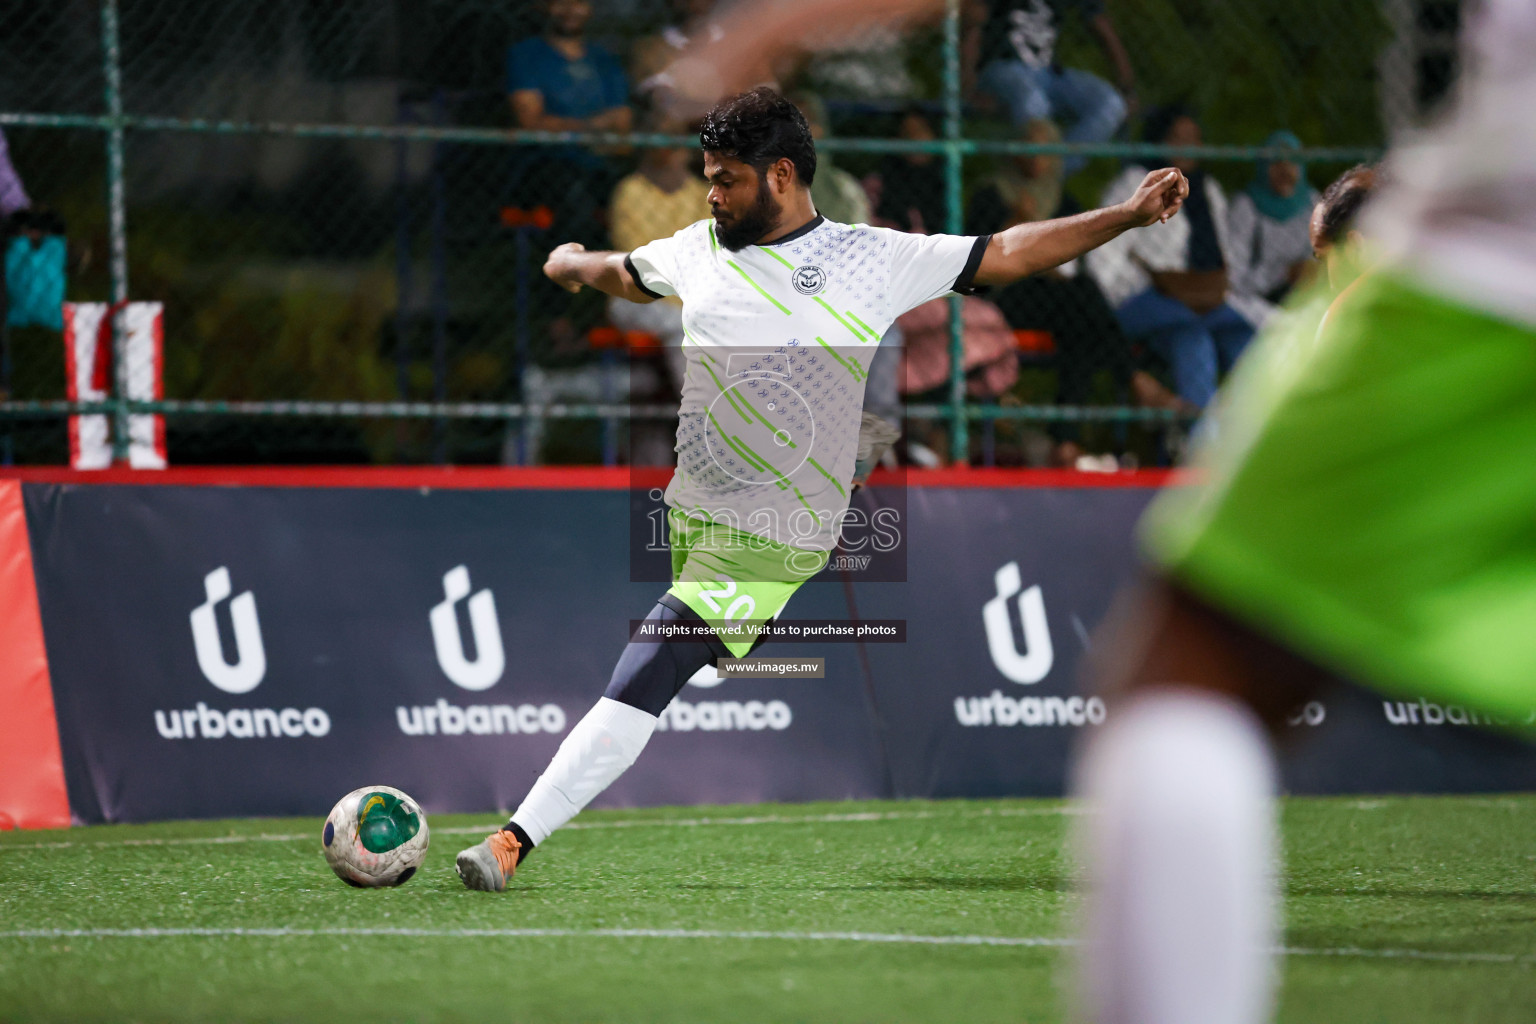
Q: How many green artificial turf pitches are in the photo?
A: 1